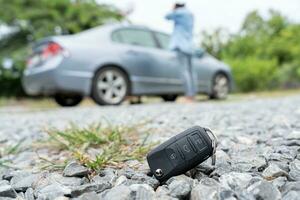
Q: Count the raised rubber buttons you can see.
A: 3